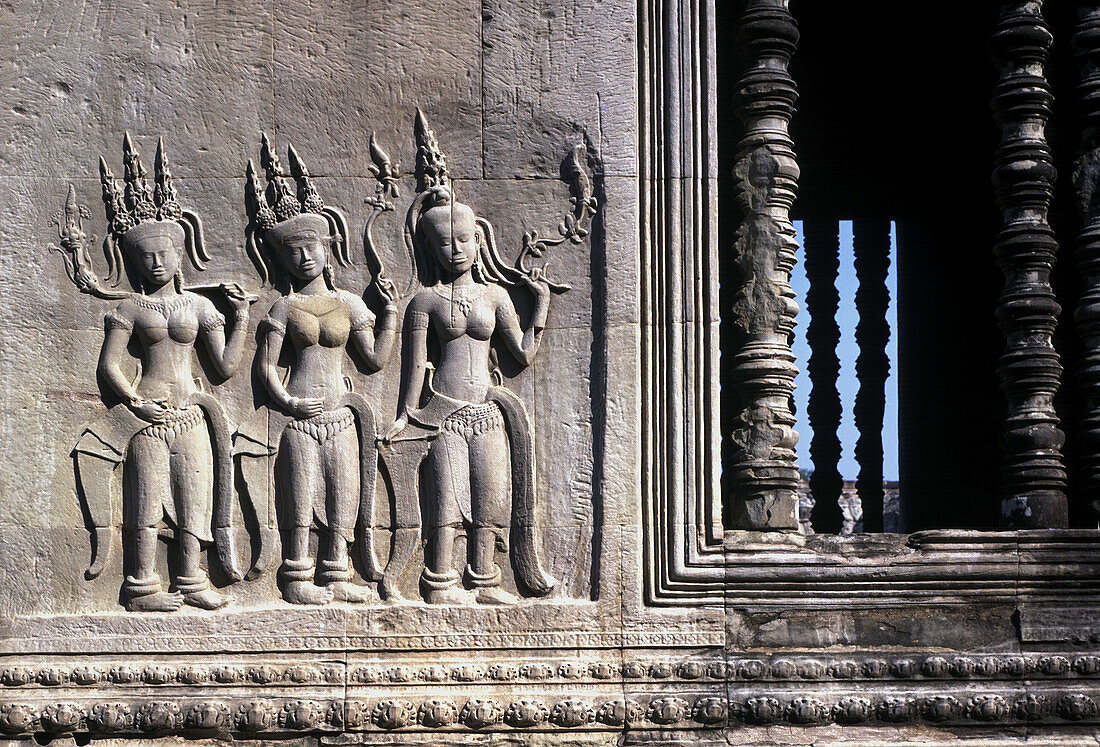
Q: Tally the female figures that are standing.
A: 3